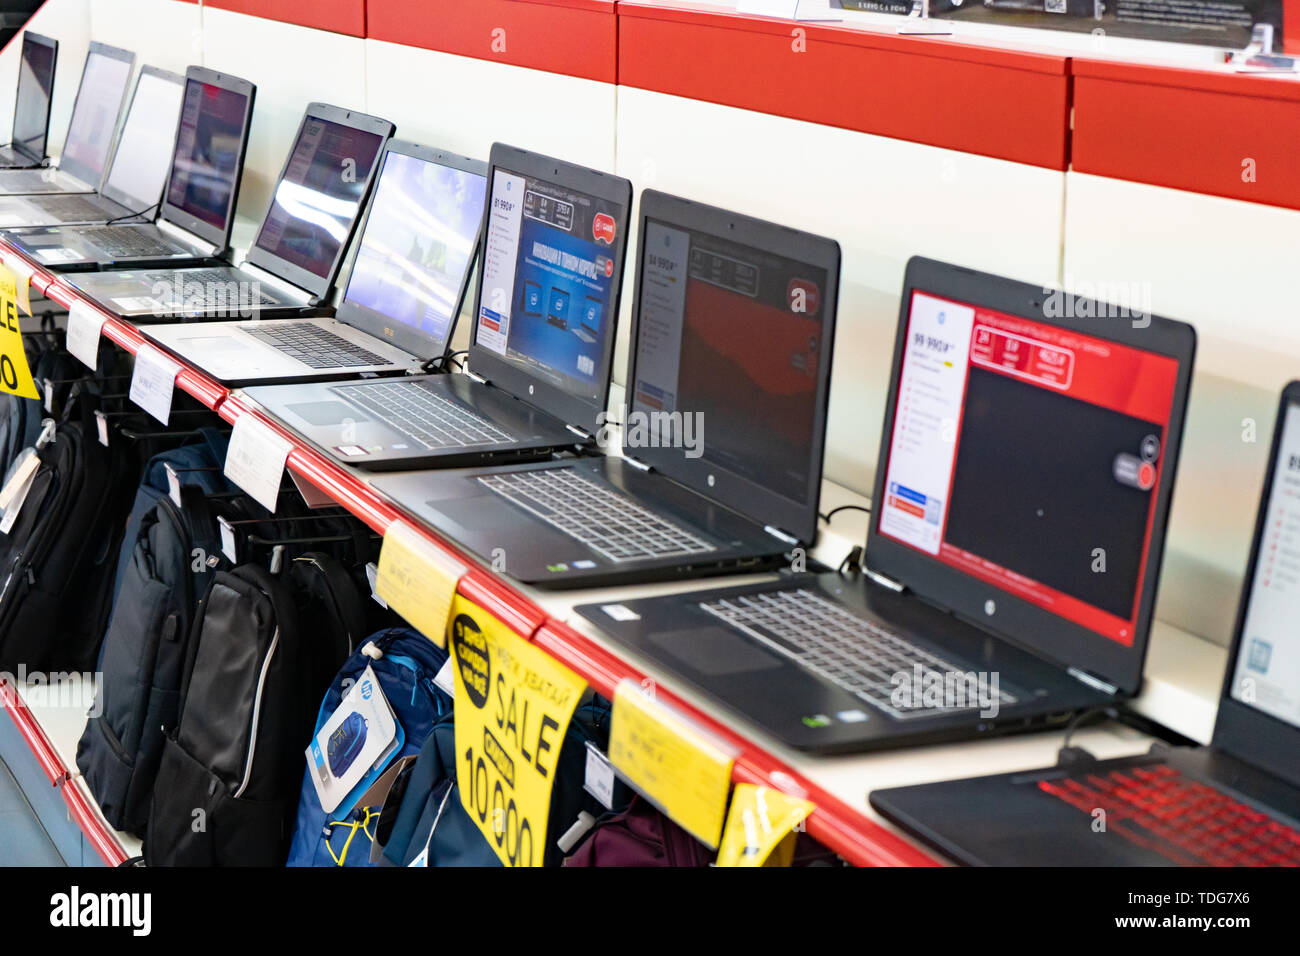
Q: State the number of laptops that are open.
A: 10